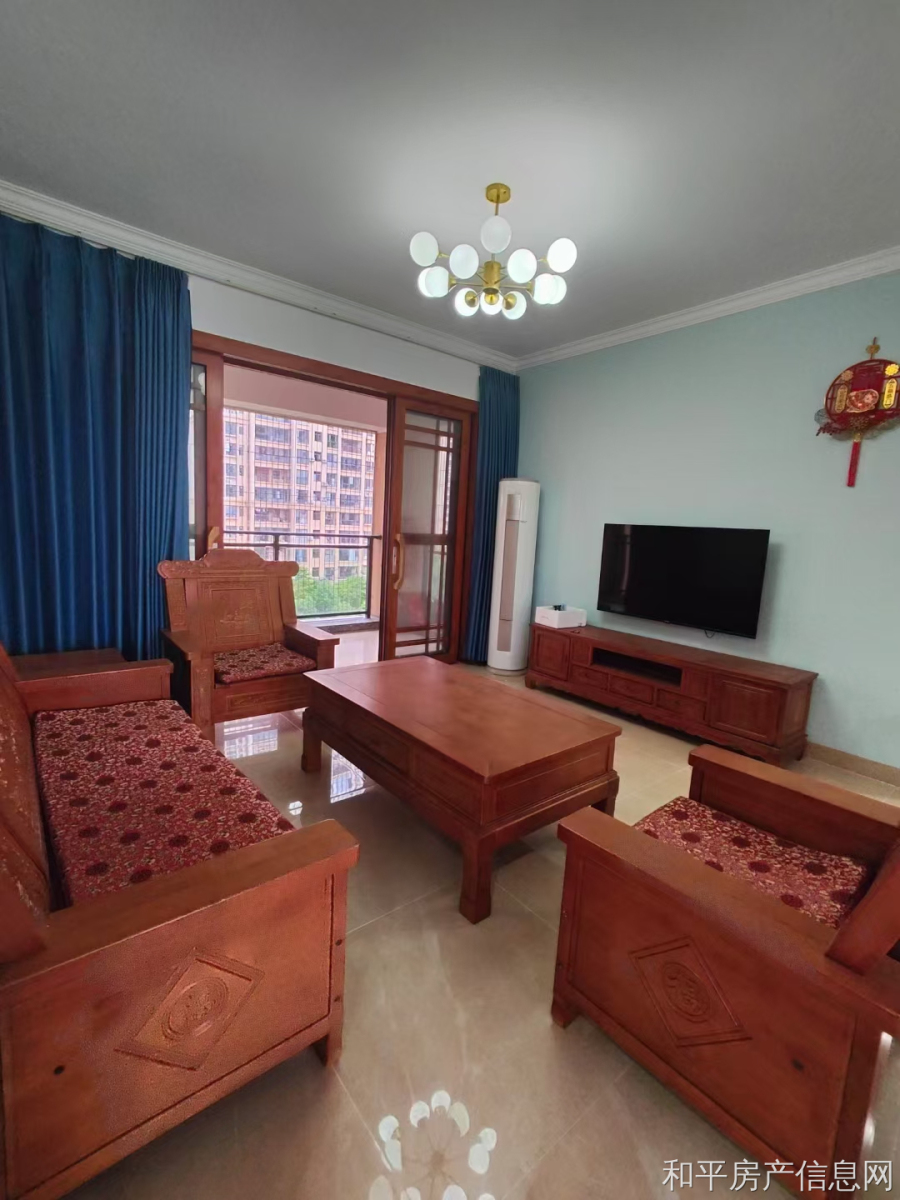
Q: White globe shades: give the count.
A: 12